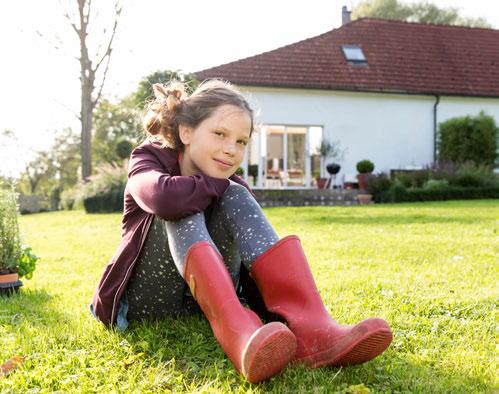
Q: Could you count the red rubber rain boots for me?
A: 2